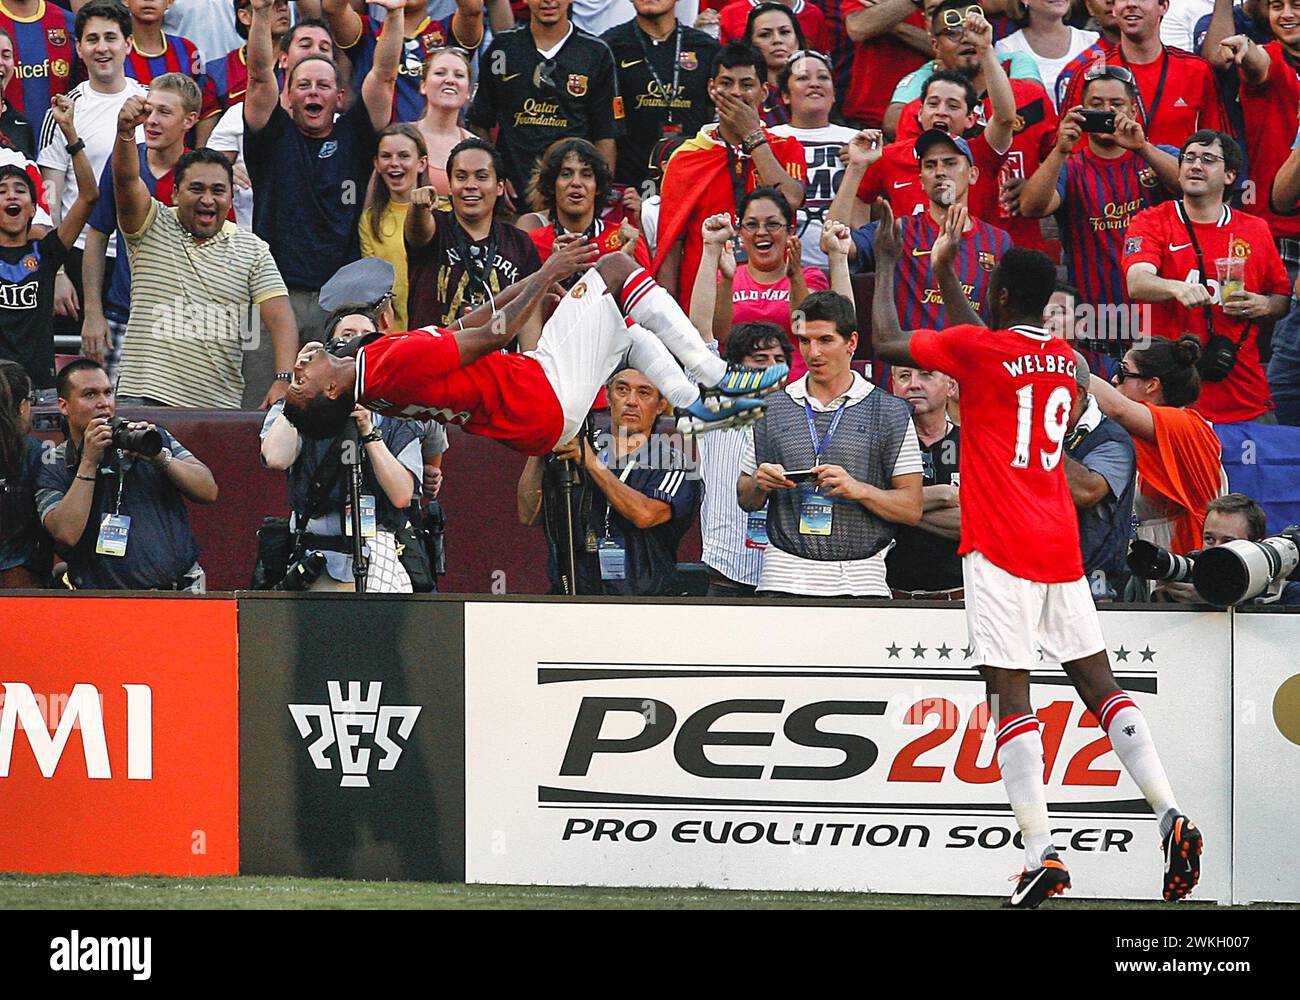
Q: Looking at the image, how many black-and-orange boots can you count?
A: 2